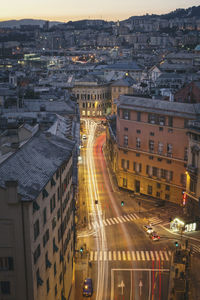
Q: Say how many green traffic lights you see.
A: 3